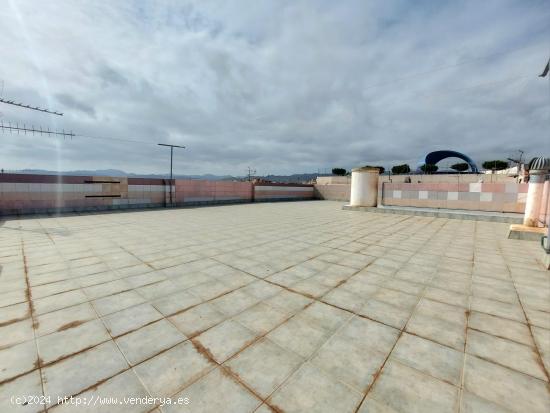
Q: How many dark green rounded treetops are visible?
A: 6